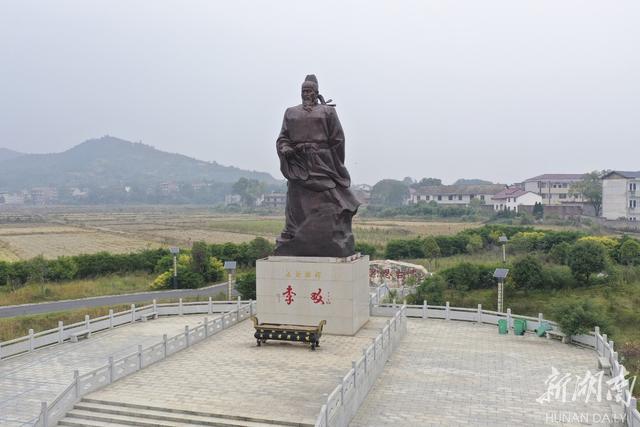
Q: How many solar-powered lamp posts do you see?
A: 4